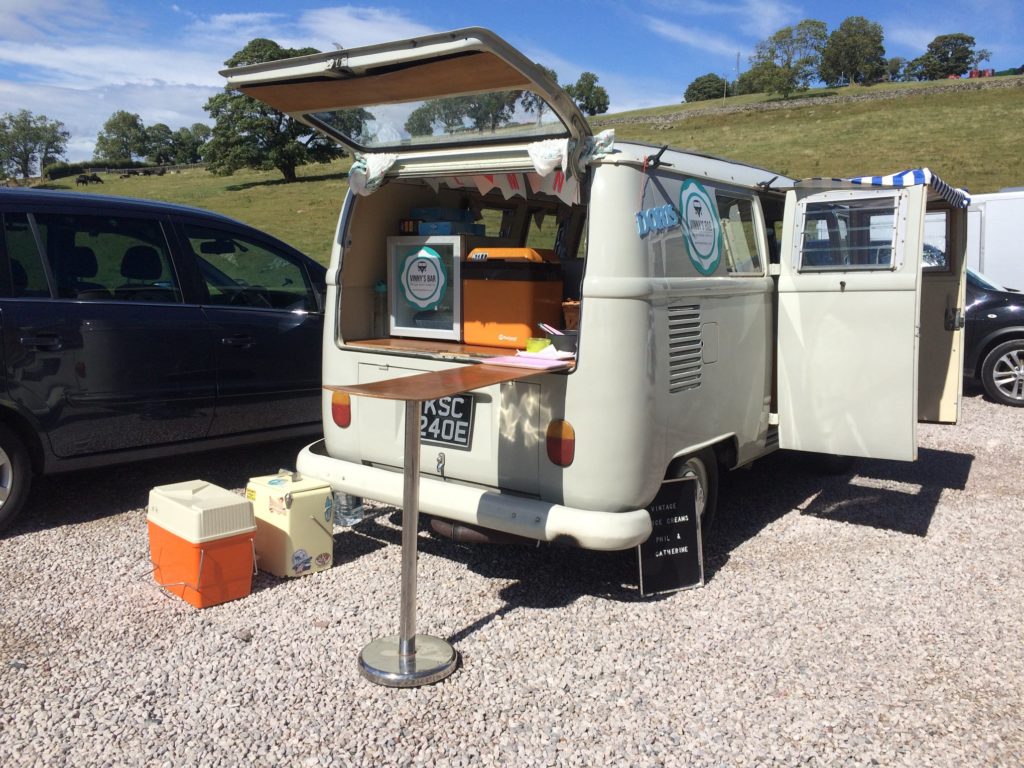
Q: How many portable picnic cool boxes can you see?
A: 3